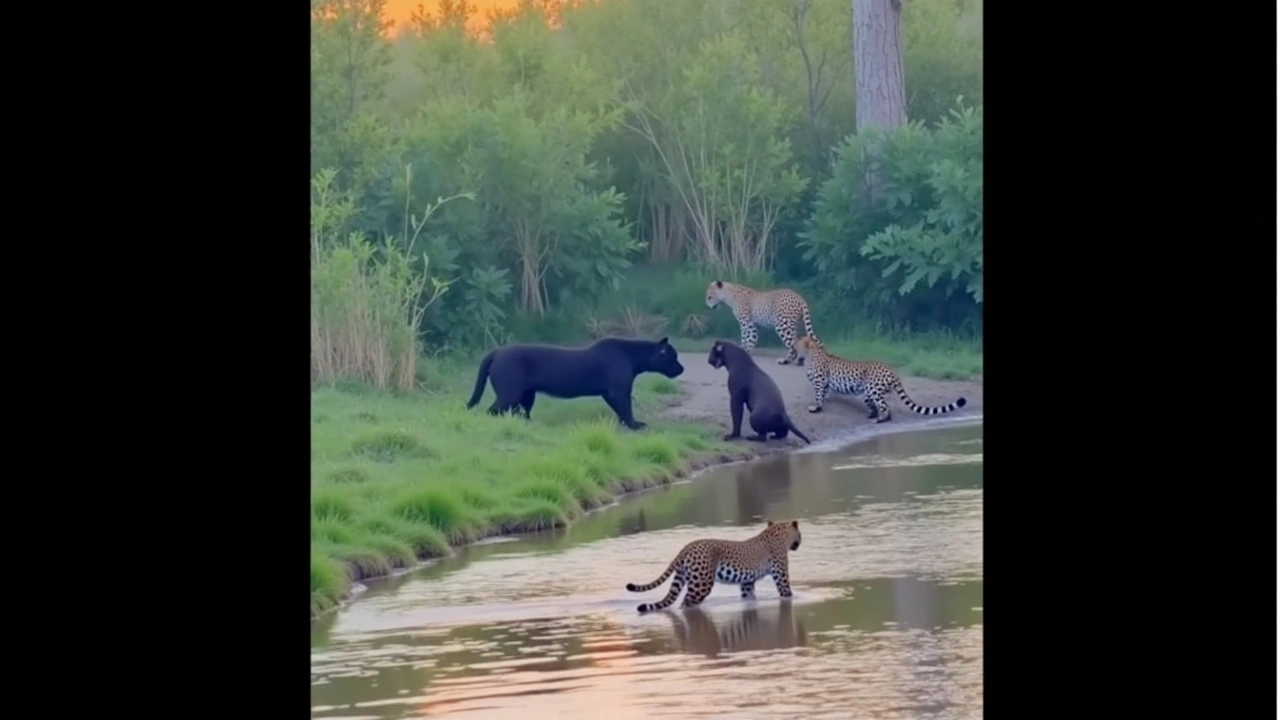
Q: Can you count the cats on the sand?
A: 3